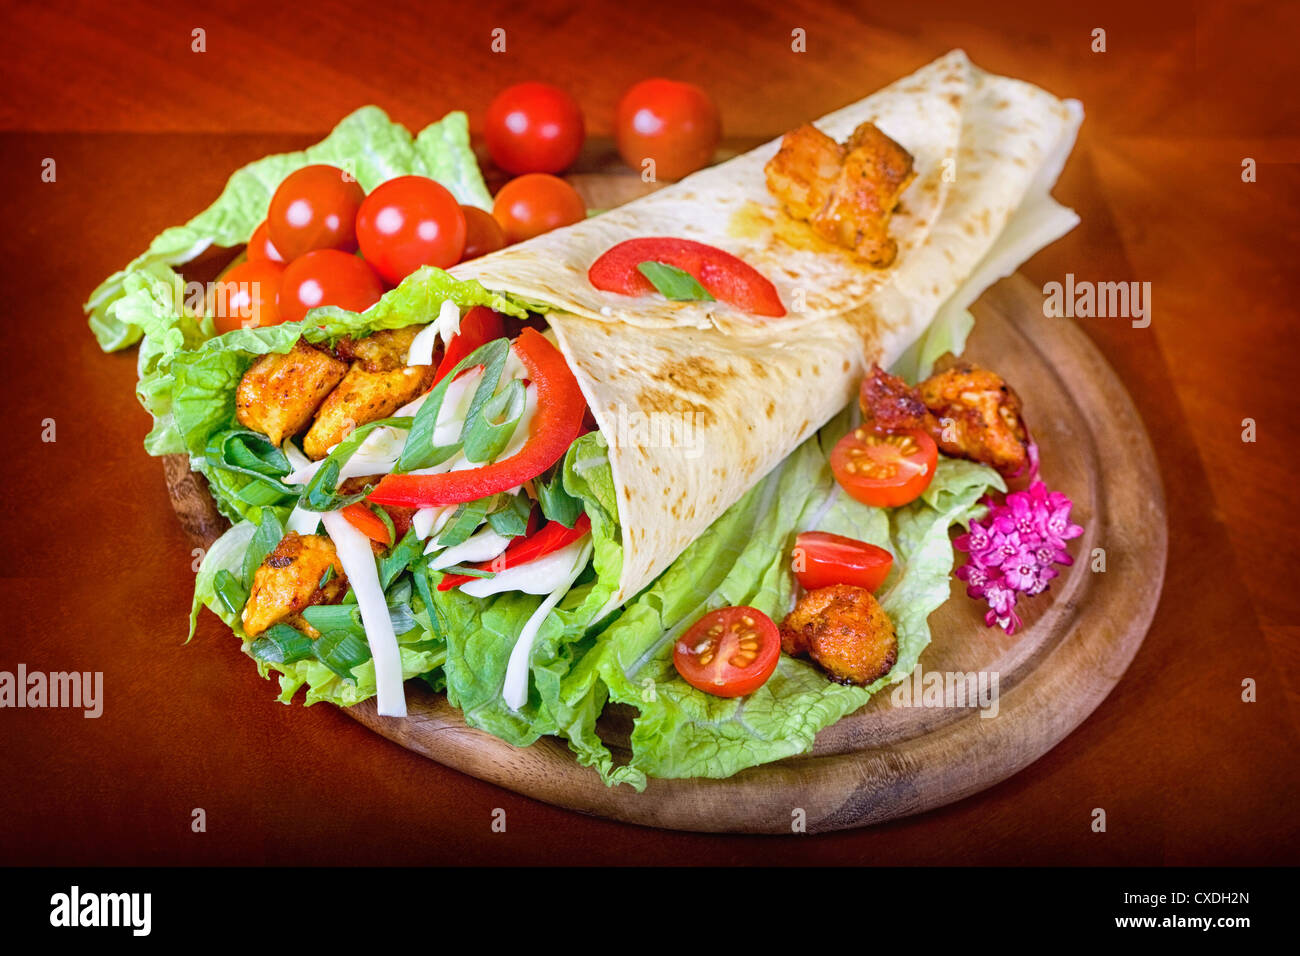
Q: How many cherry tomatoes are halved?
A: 3